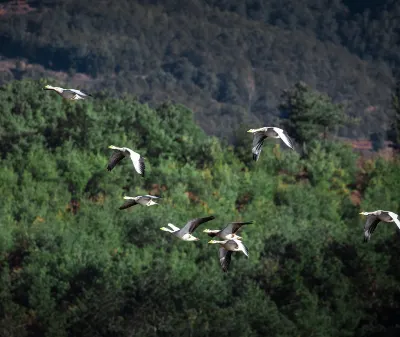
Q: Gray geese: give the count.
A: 8